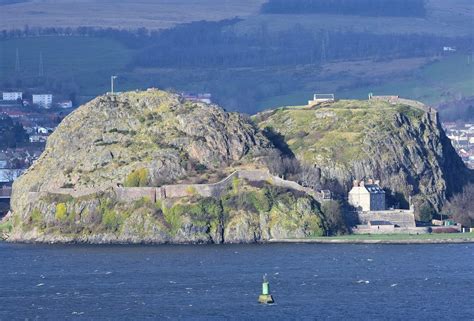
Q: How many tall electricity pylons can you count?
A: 2